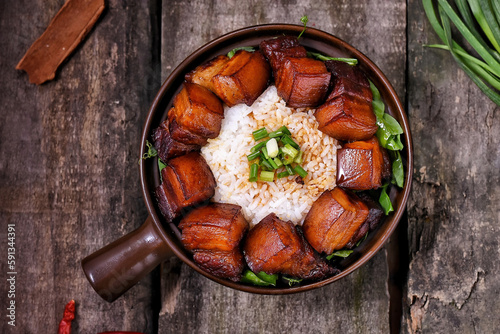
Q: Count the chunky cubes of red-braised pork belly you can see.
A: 9